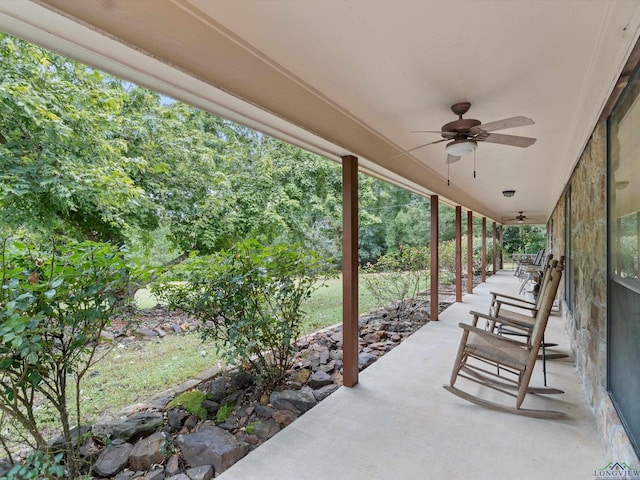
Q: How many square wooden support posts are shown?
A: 7